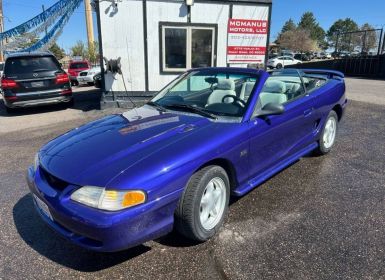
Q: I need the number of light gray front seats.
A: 2